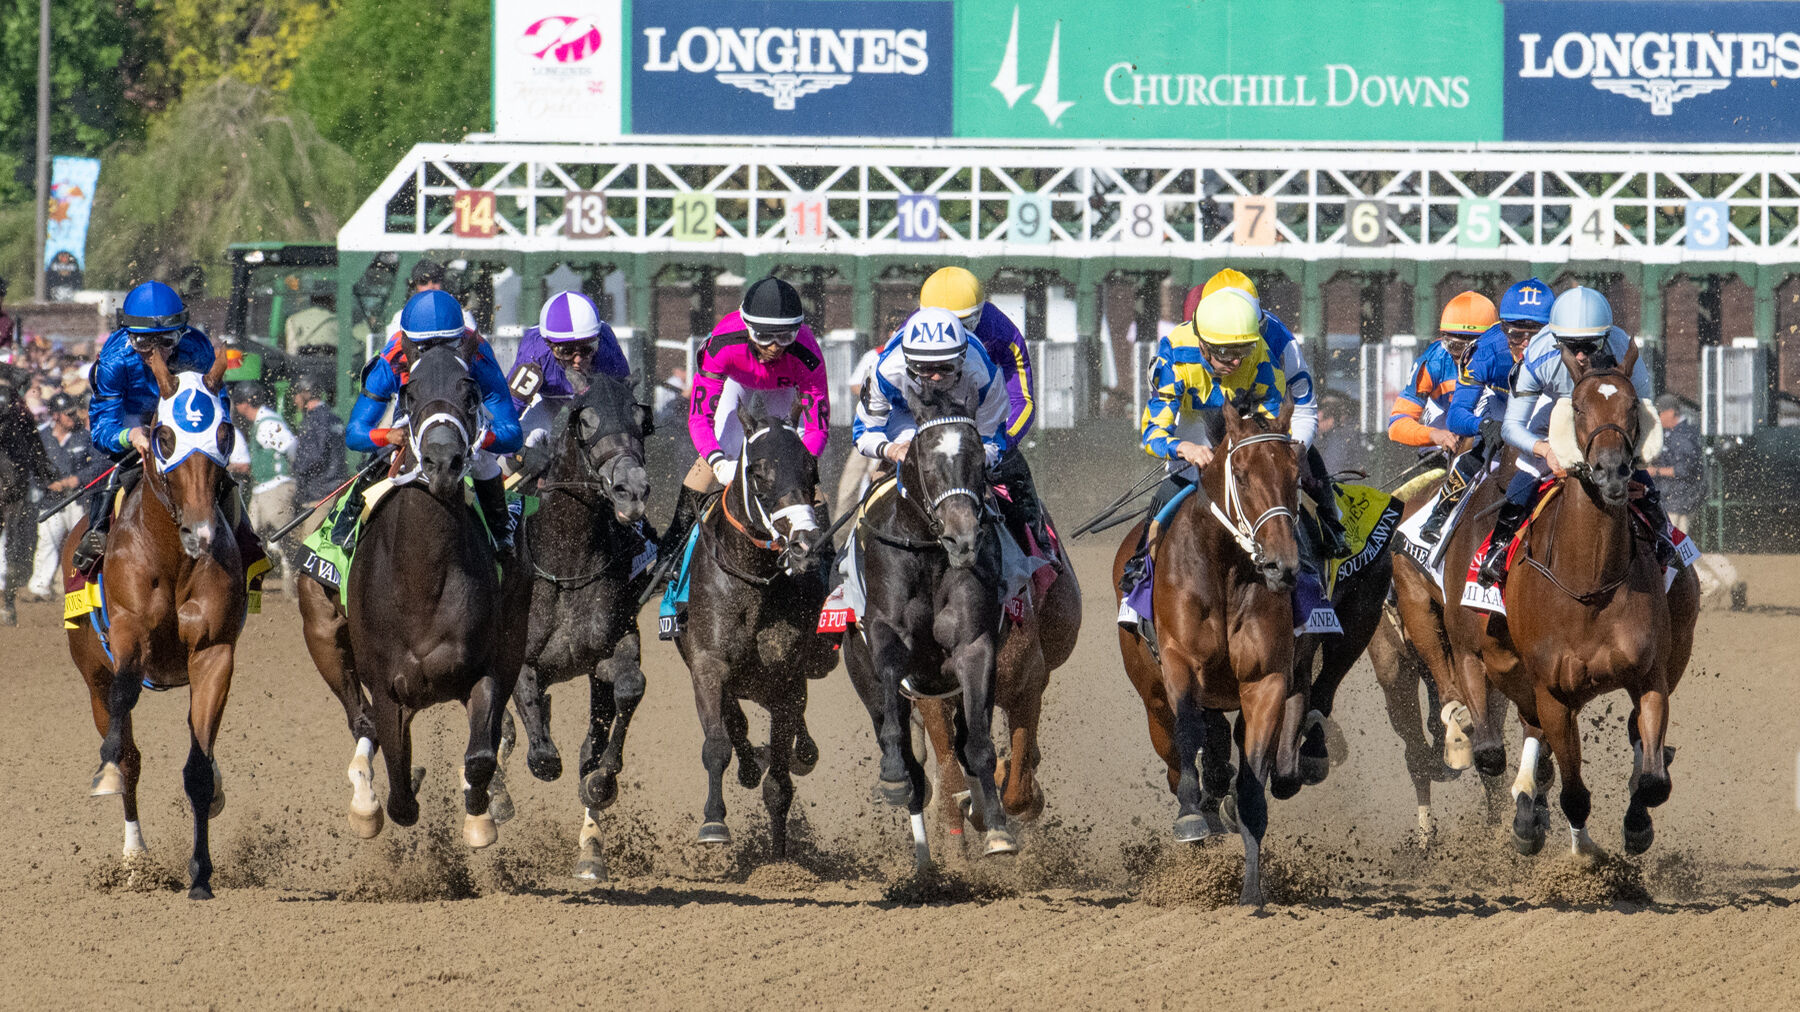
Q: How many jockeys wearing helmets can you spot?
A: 12